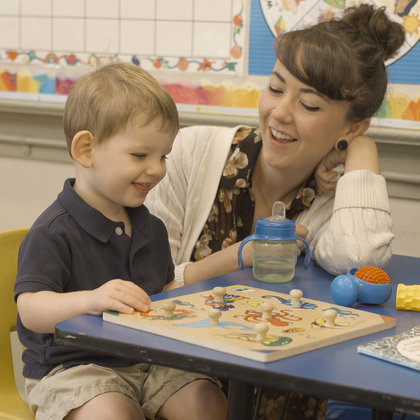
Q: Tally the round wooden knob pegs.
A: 7